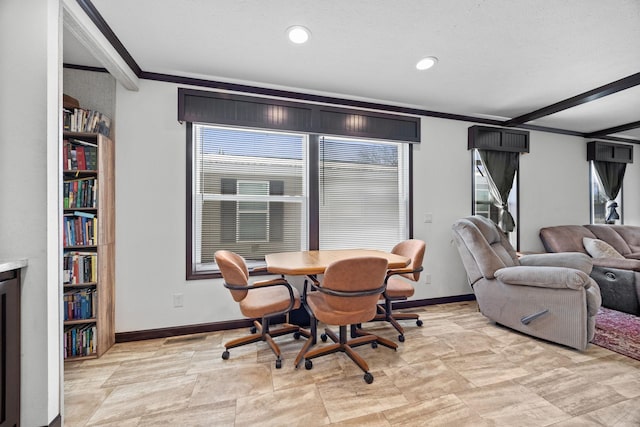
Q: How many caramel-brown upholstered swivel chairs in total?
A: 3